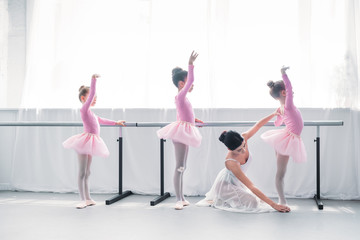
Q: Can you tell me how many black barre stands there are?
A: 3